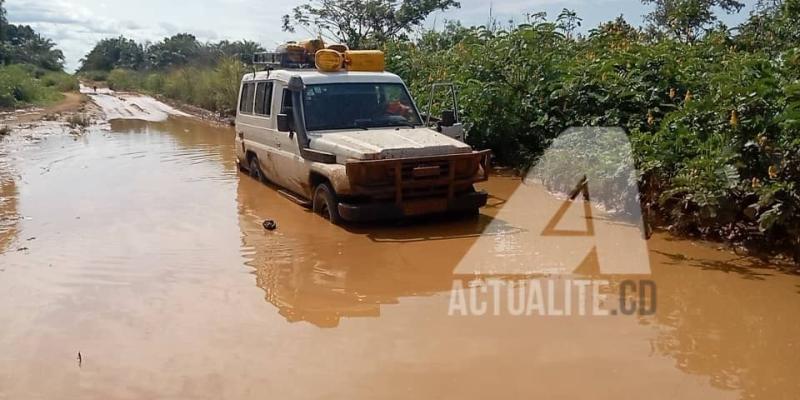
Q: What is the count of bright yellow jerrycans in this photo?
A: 2